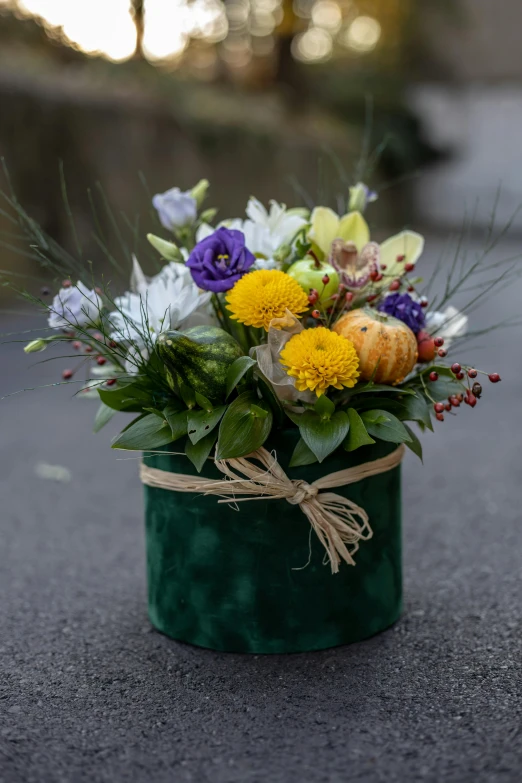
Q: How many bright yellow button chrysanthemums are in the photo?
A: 2